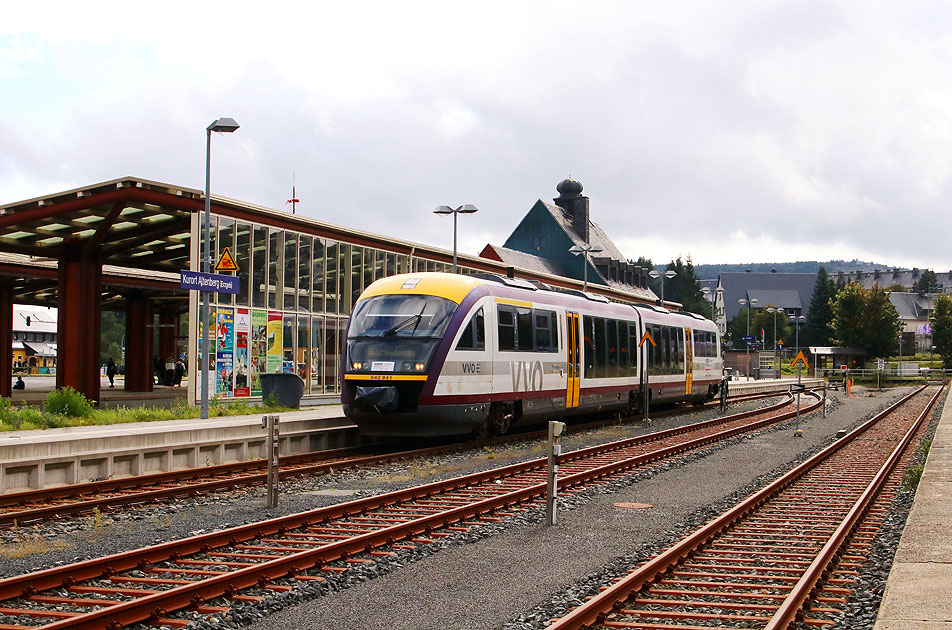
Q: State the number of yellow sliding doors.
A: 2